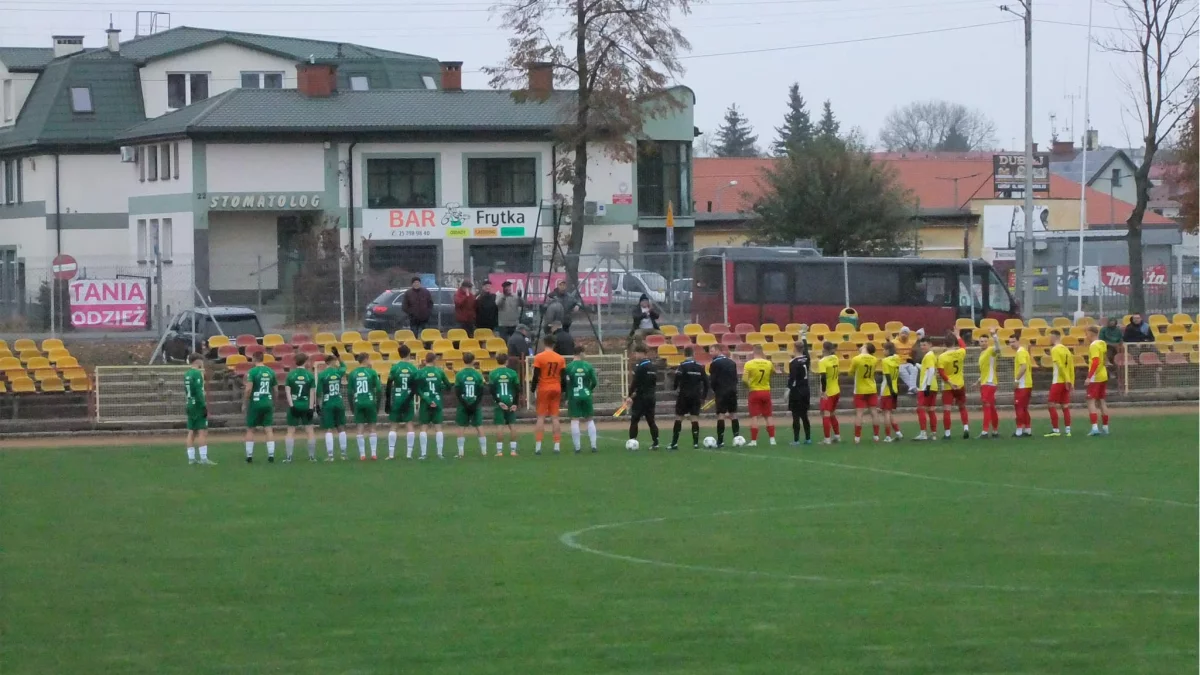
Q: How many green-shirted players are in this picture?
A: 10